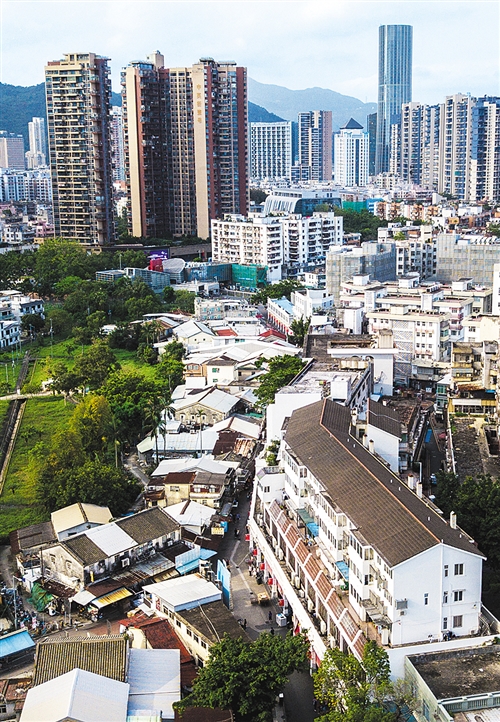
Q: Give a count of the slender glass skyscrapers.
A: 1